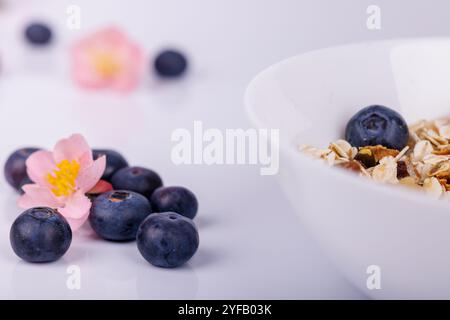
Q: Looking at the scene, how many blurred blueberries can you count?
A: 2